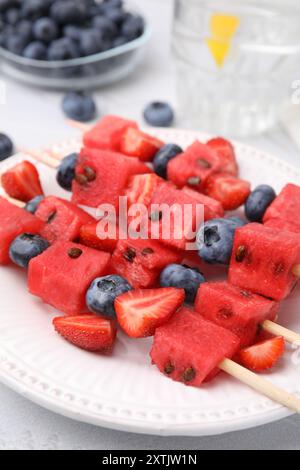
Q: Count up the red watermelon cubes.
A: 12